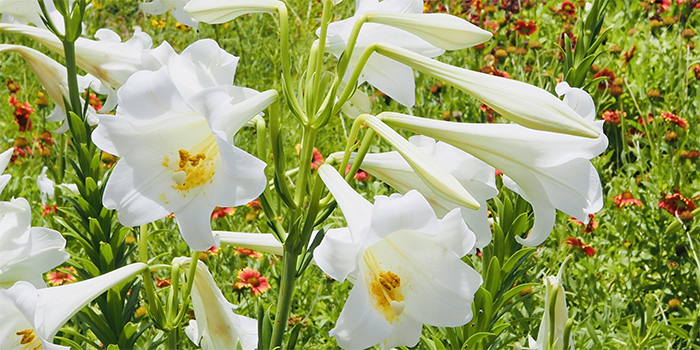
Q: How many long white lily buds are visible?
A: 4